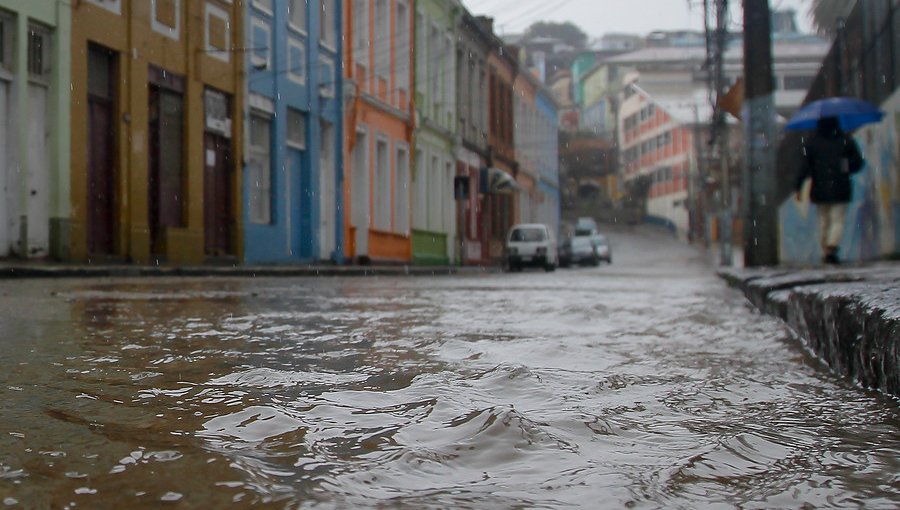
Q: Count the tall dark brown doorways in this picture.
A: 3